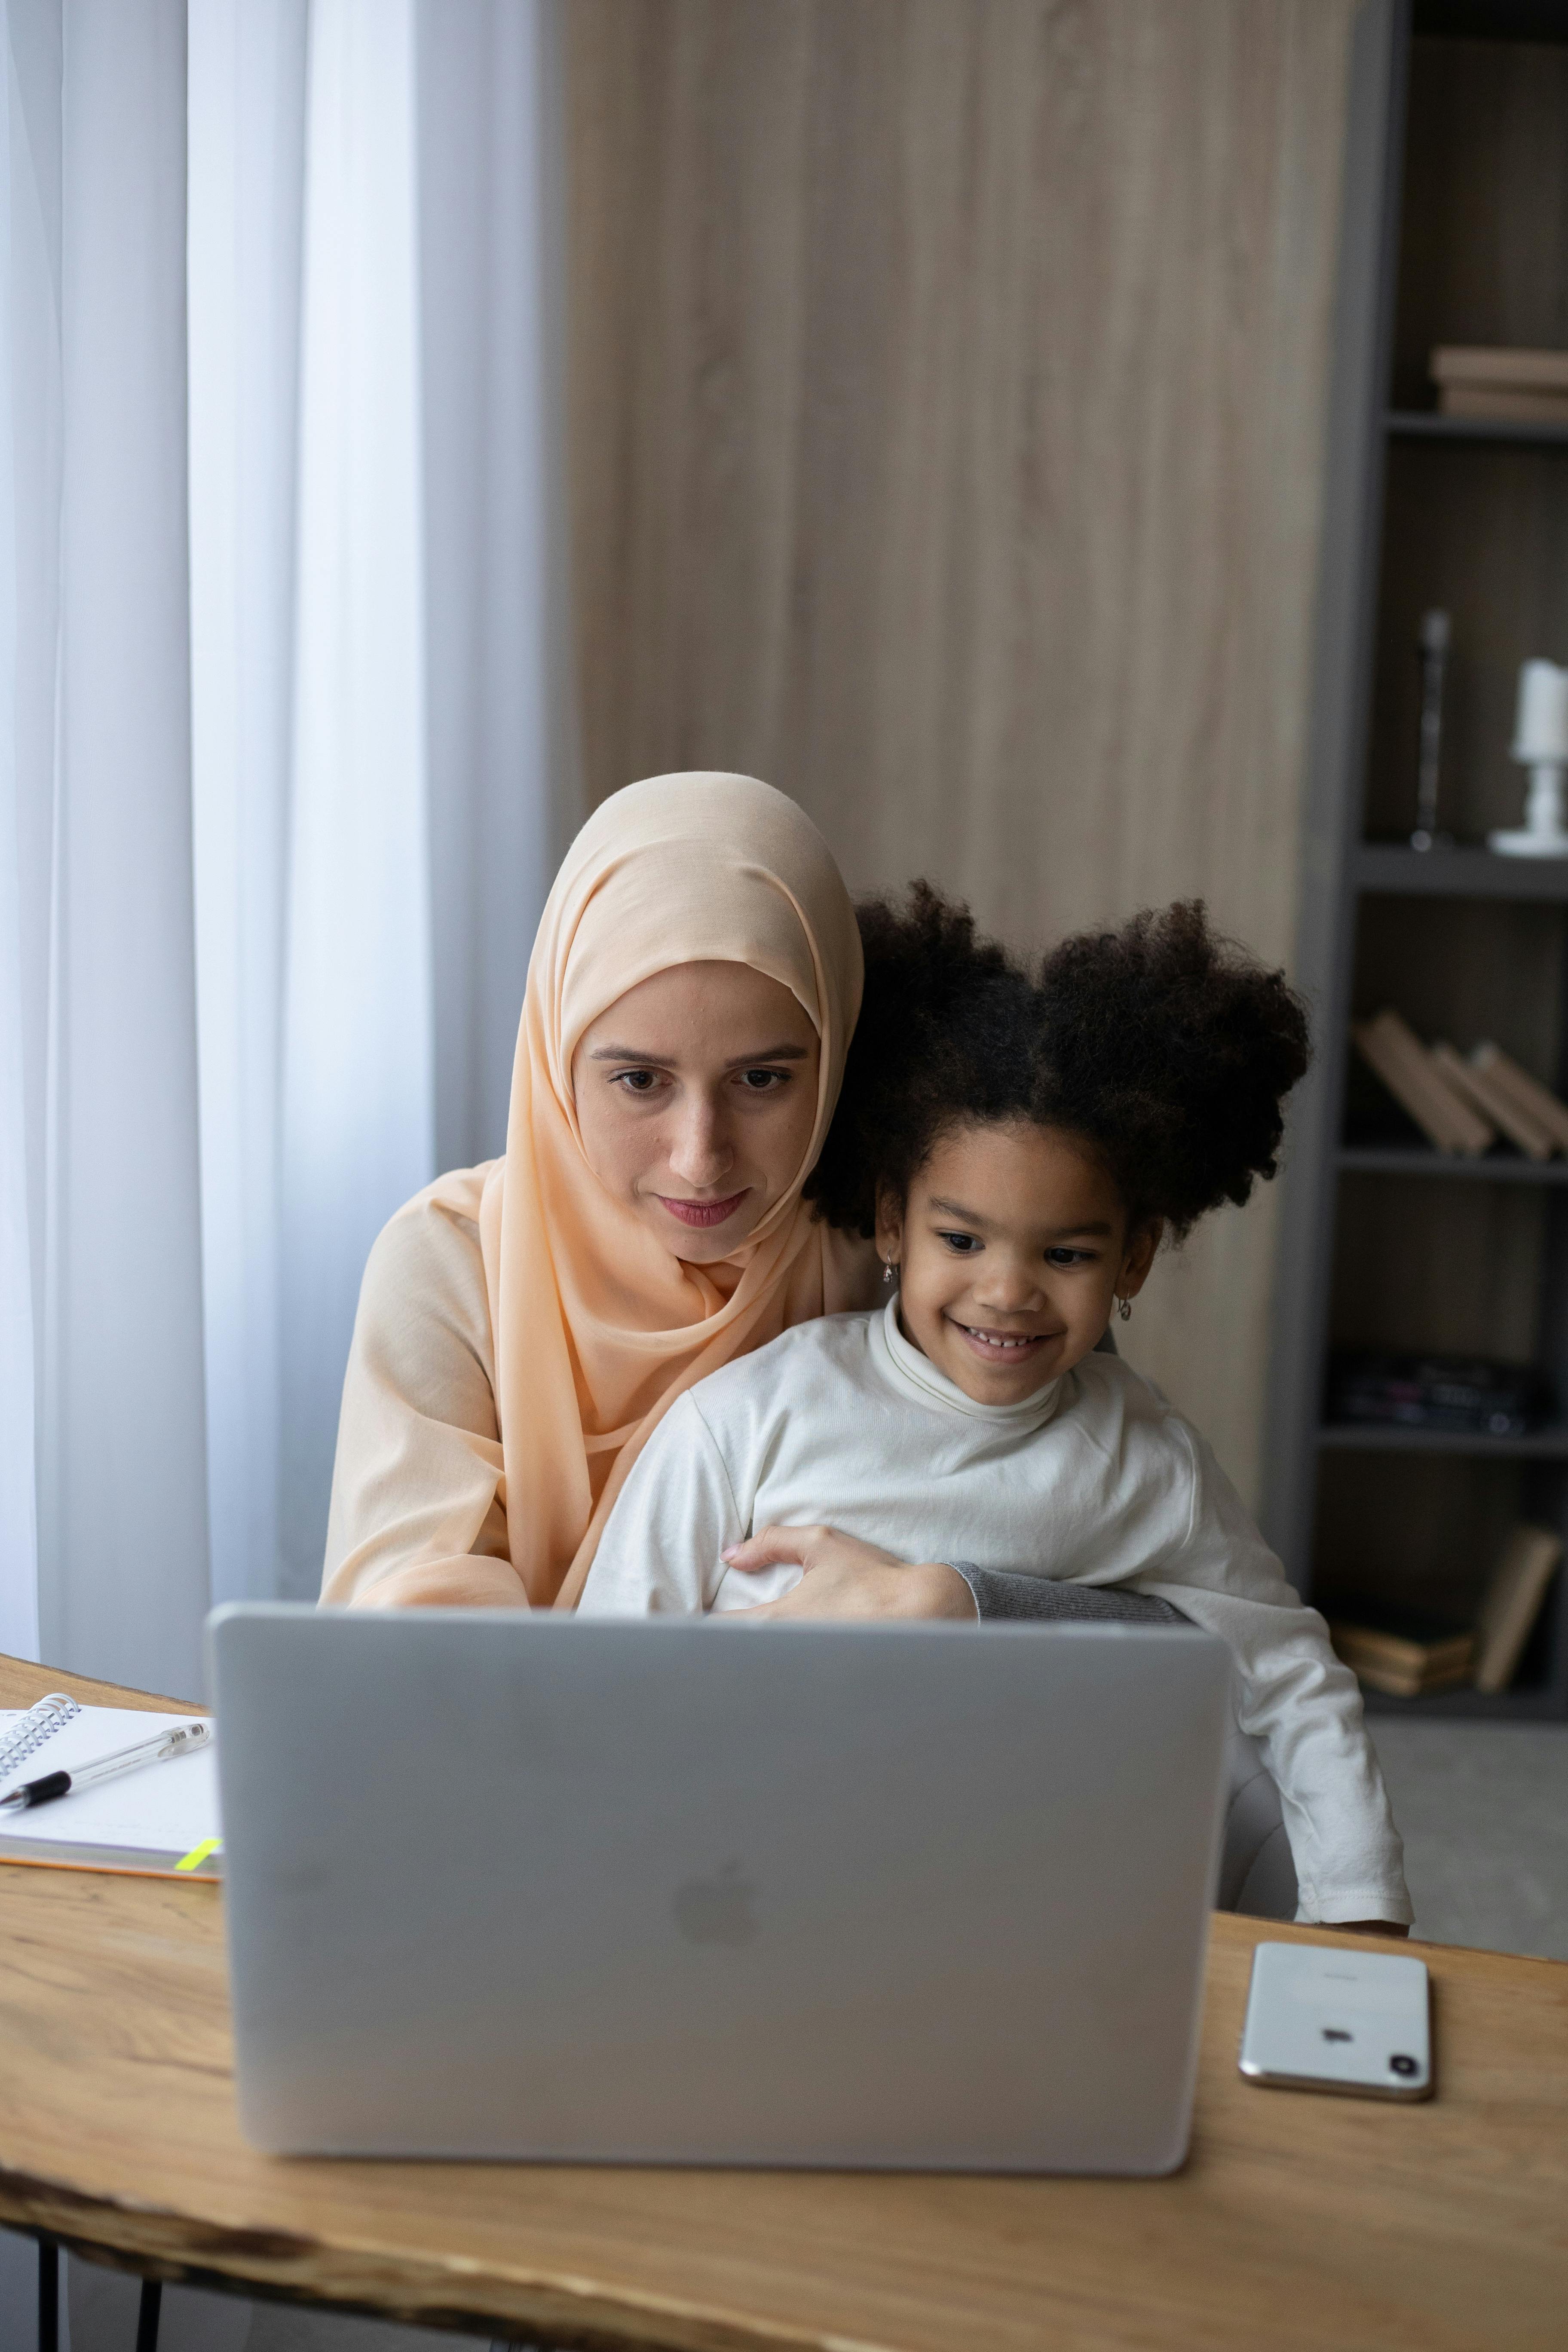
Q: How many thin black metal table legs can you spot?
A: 2